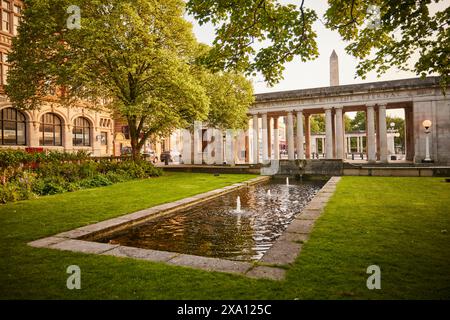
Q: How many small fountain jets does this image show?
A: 3